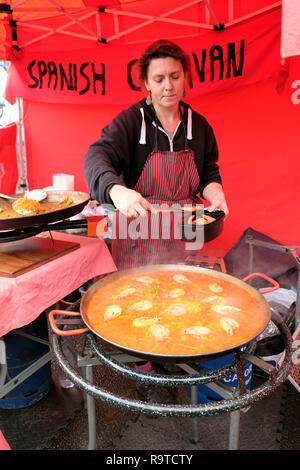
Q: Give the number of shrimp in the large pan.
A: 14